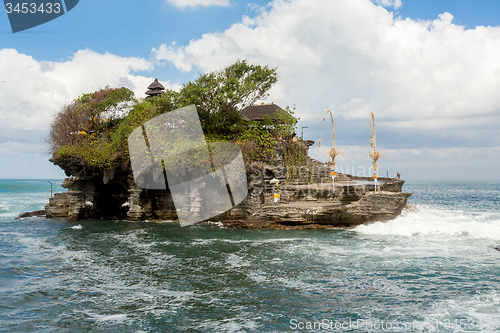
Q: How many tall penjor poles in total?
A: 2